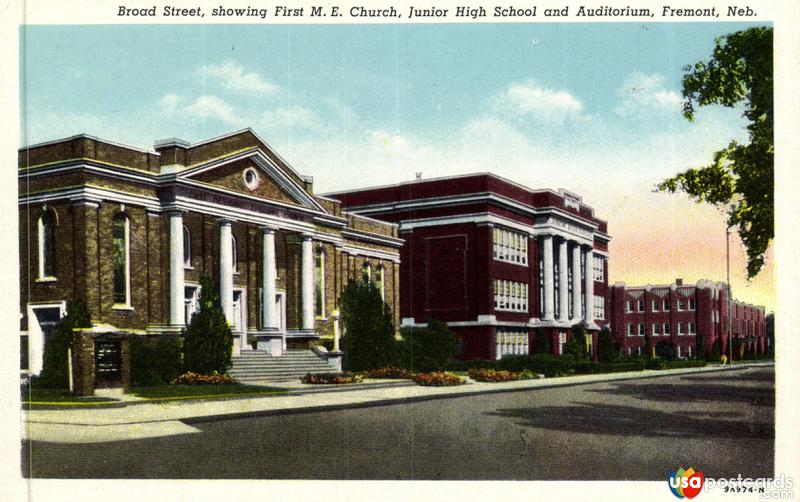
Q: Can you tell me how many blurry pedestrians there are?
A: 1